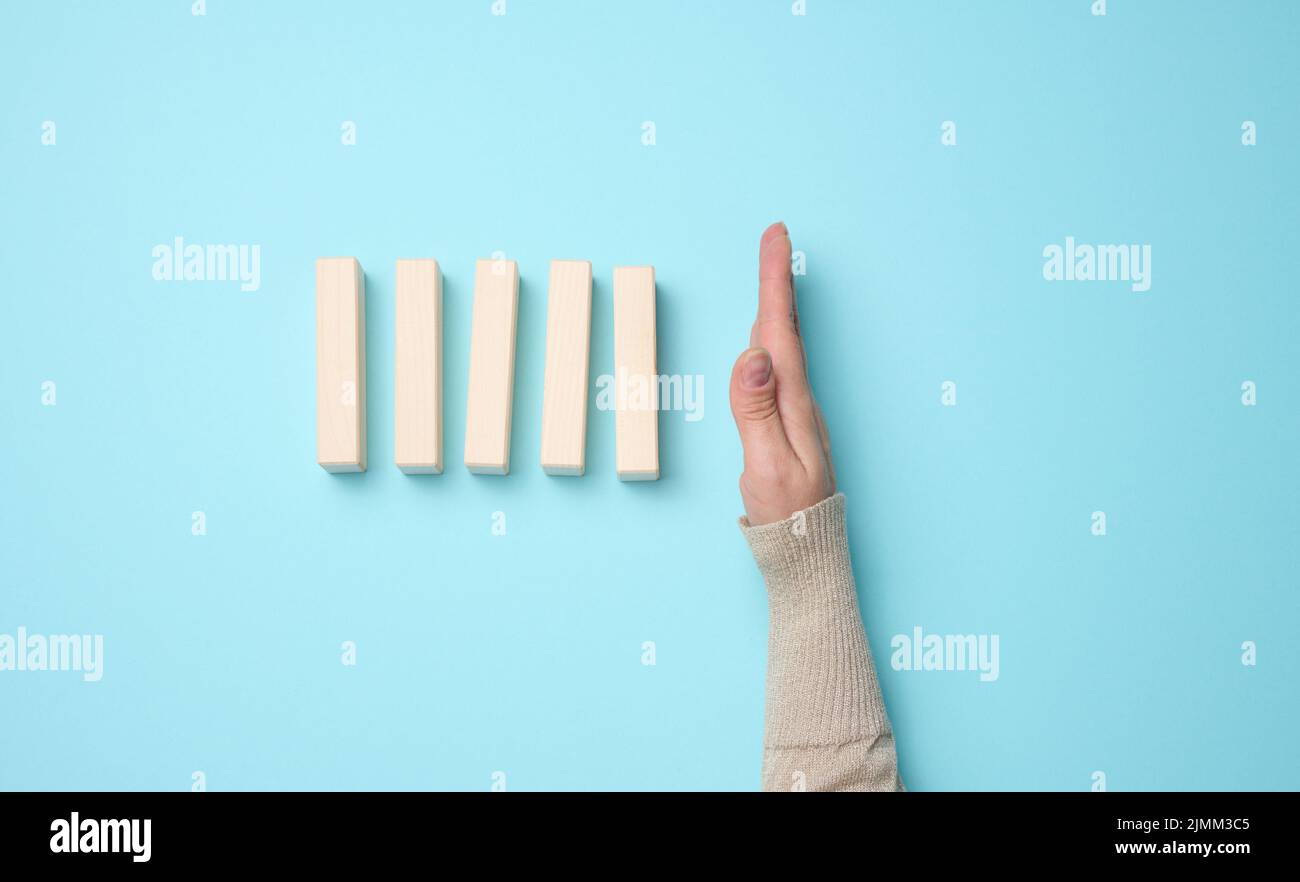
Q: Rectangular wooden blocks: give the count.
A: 5